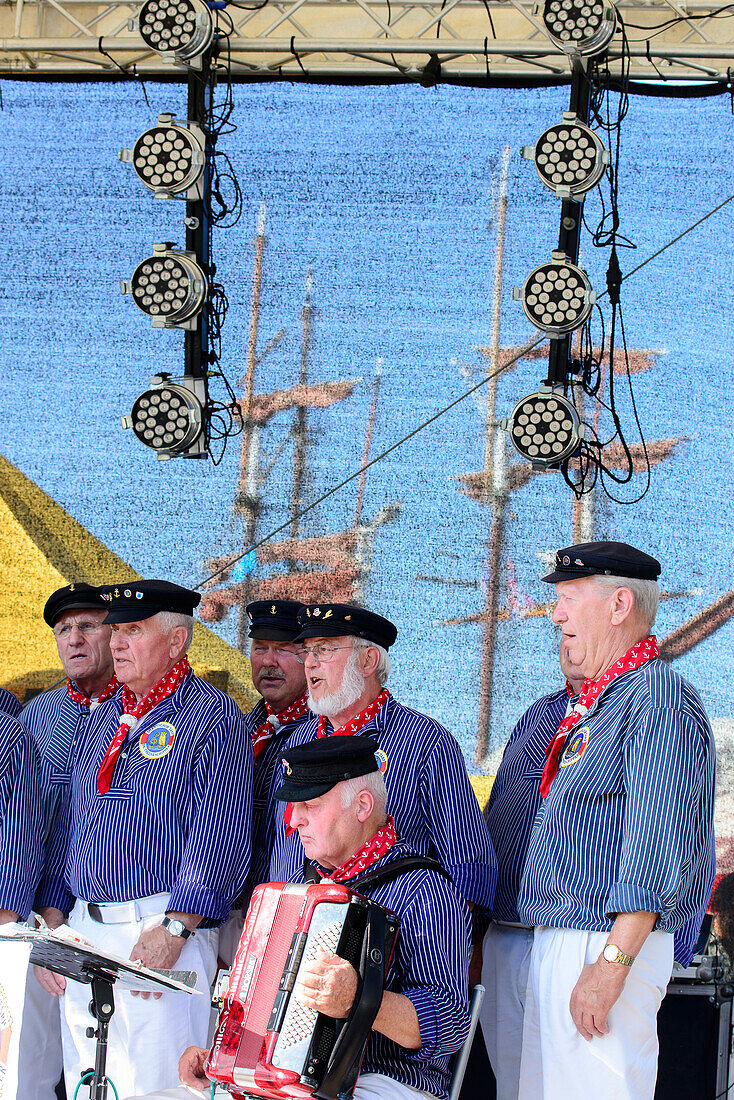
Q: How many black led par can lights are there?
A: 8